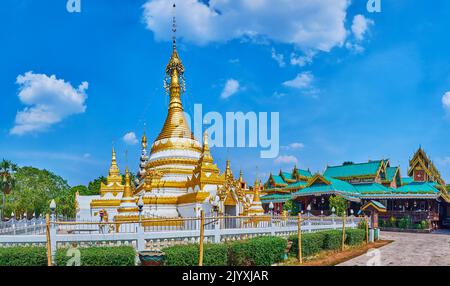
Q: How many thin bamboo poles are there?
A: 5